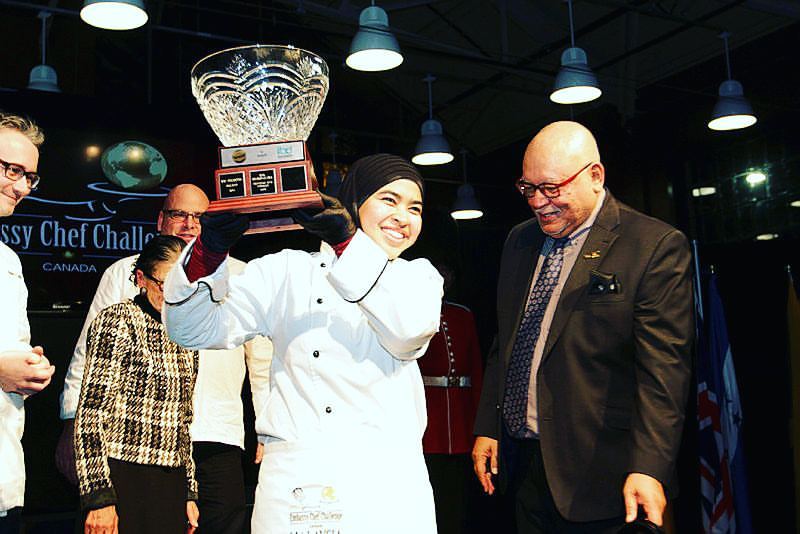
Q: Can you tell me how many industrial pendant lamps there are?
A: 7